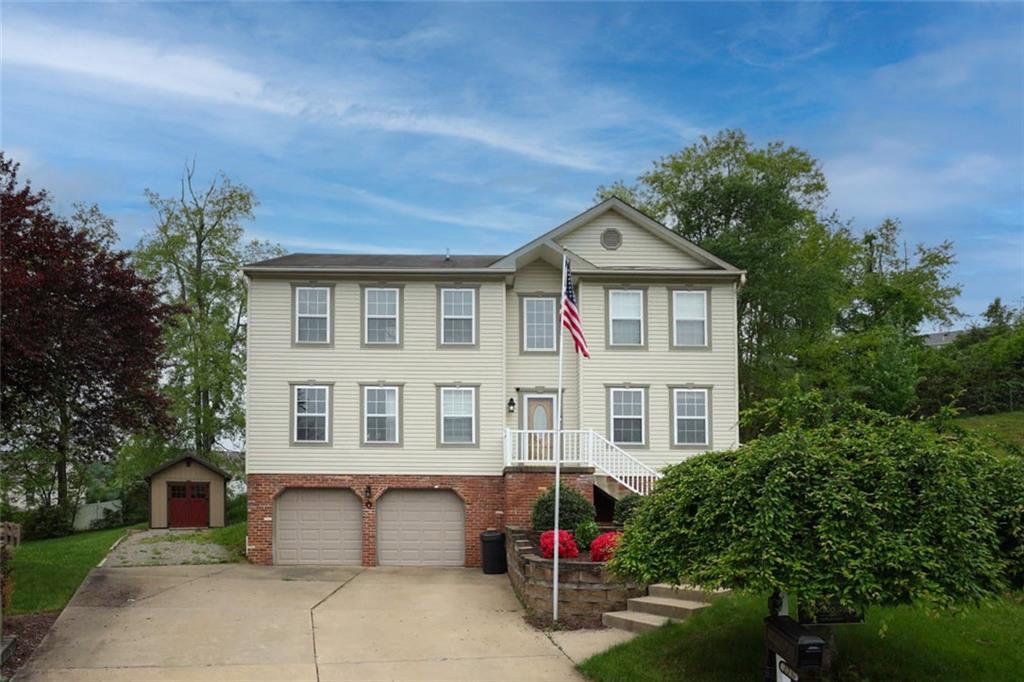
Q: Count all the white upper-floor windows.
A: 6